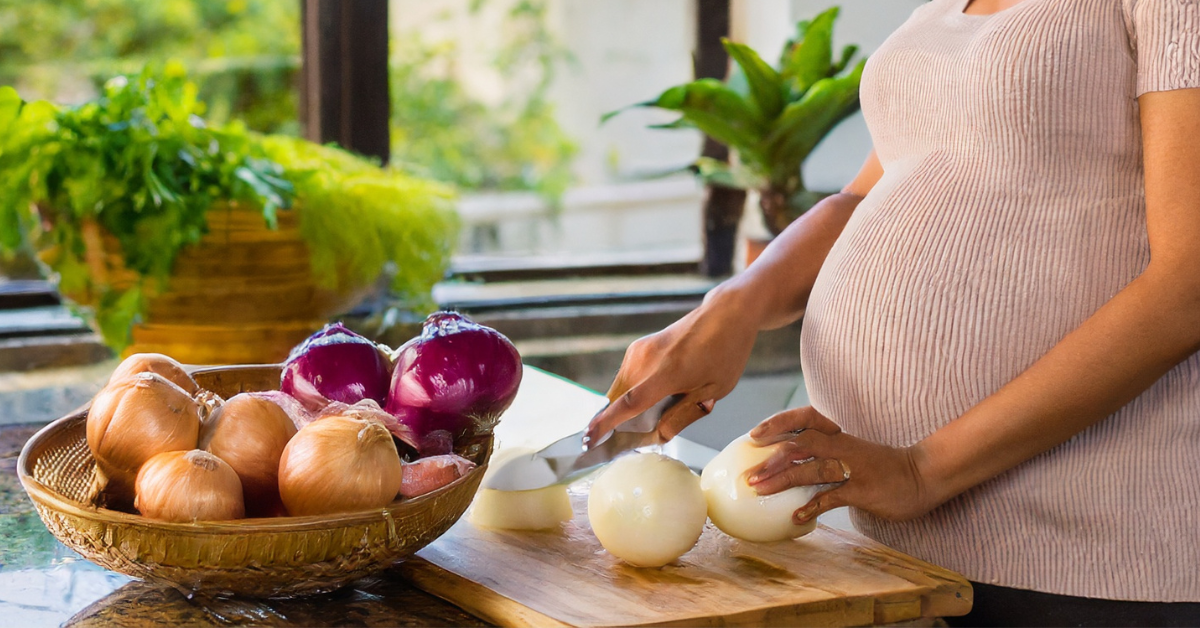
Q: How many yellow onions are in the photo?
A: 5